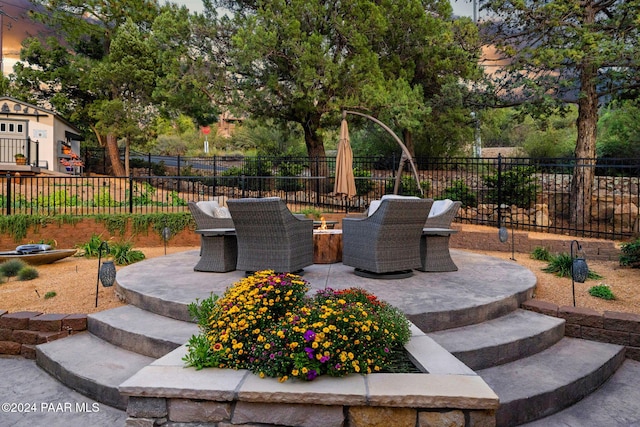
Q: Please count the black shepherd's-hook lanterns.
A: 4